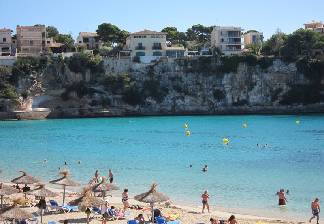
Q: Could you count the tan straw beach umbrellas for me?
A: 8